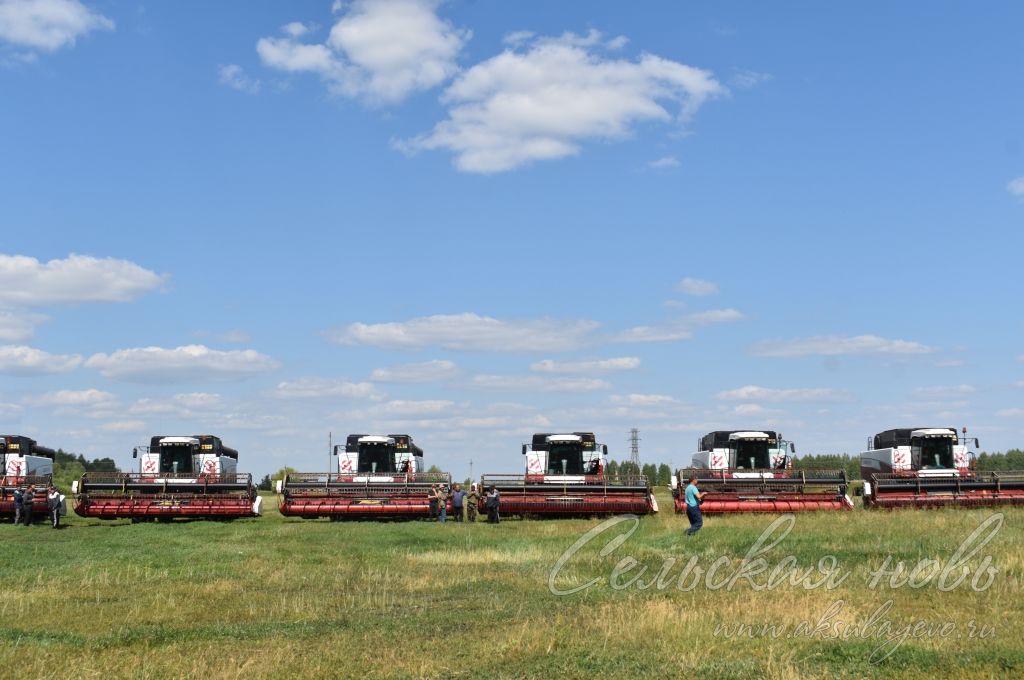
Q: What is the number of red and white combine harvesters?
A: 6